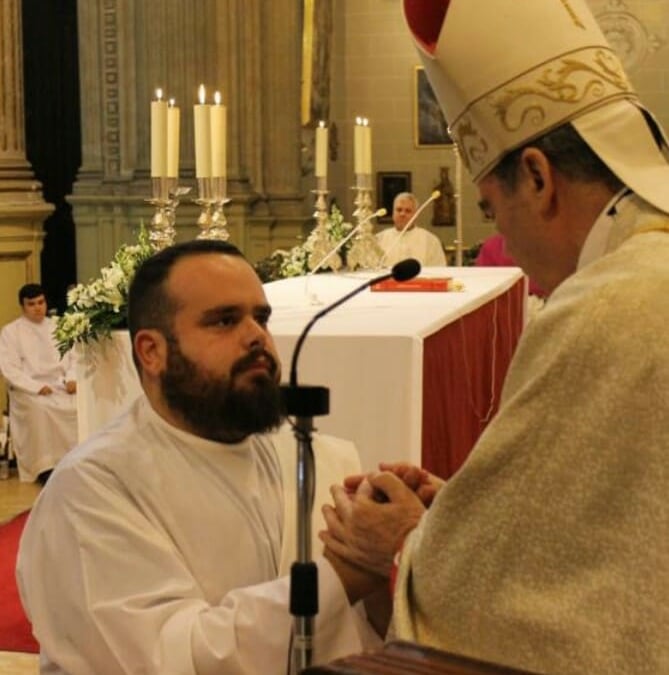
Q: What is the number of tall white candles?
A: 7